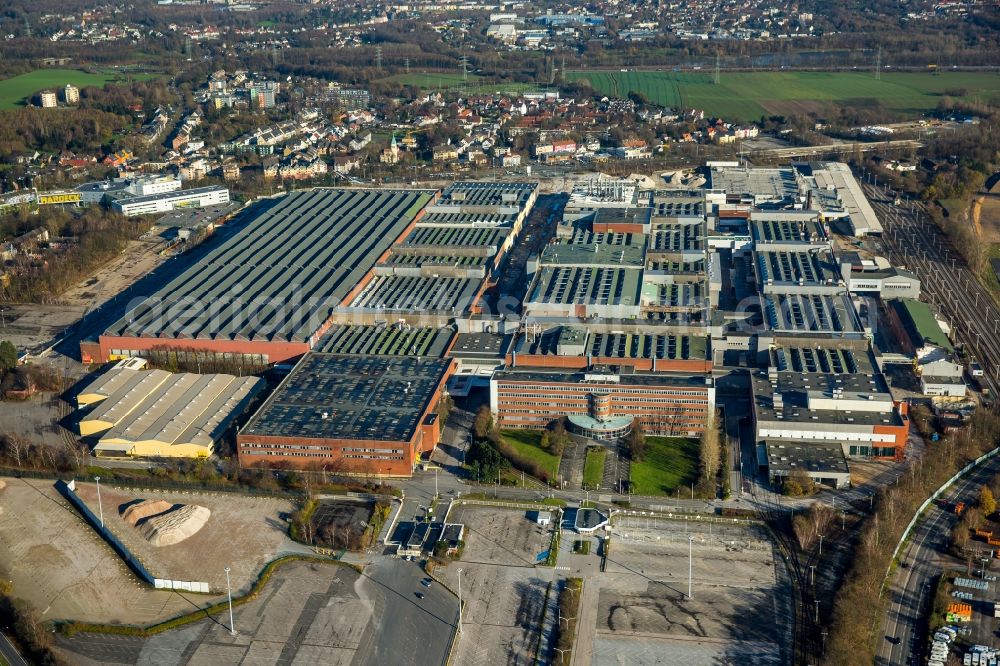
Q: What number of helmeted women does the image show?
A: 0